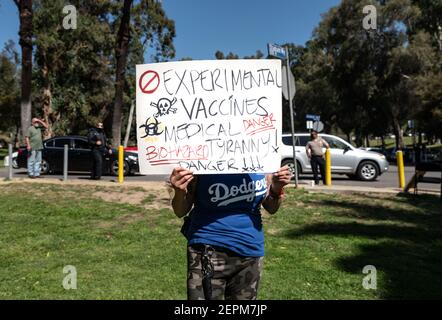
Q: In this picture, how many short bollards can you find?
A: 5